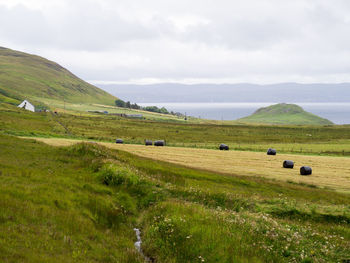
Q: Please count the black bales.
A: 7